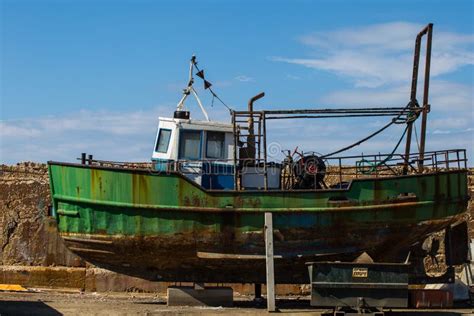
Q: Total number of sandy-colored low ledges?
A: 1